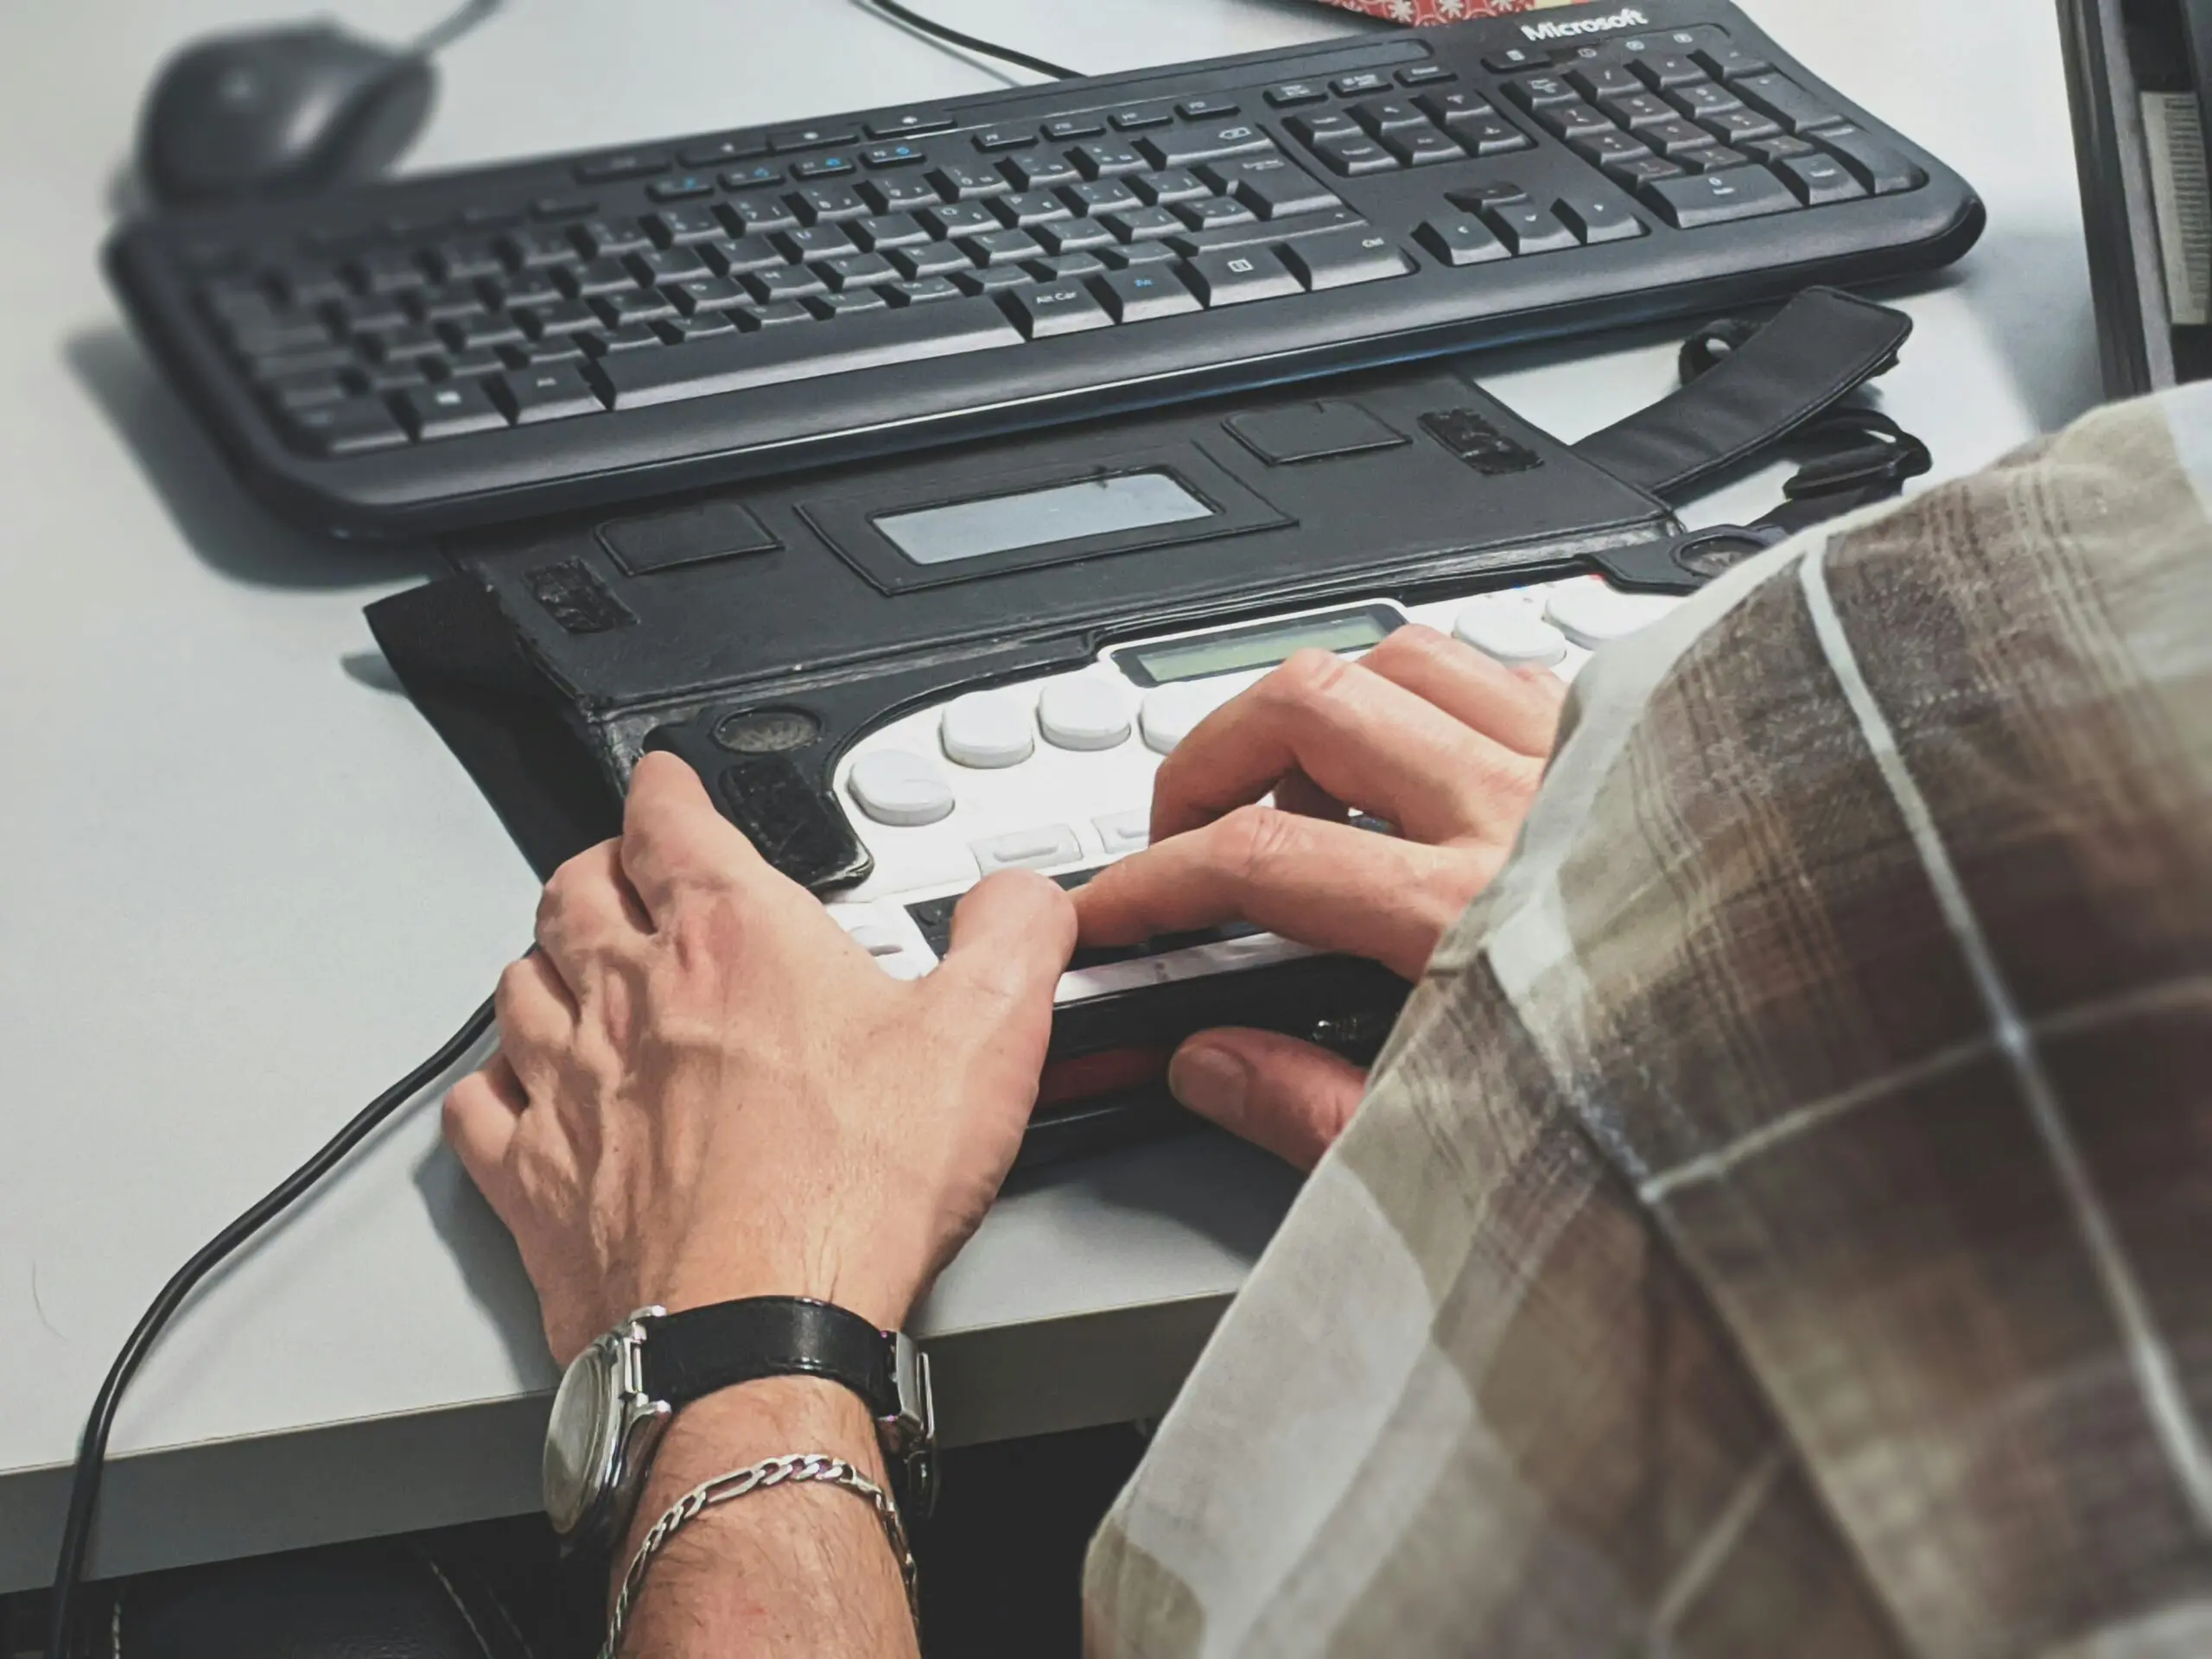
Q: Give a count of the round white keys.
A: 6